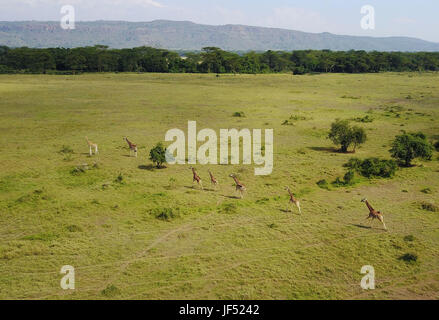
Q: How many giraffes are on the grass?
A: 7